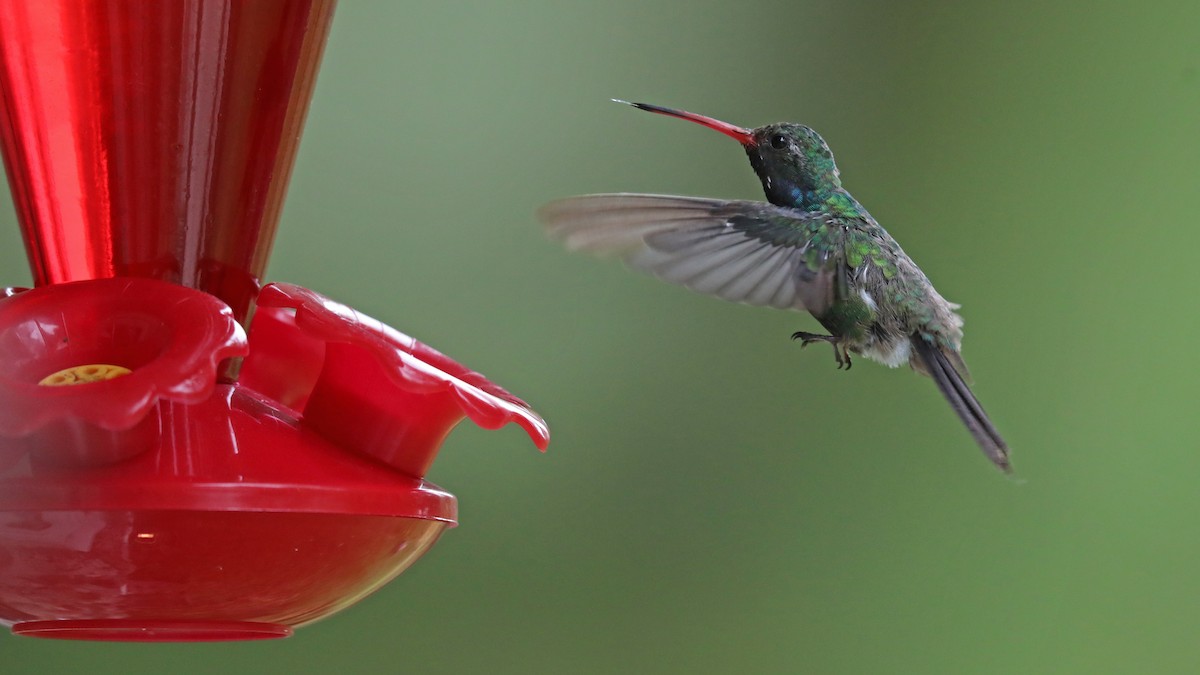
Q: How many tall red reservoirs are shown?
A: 1